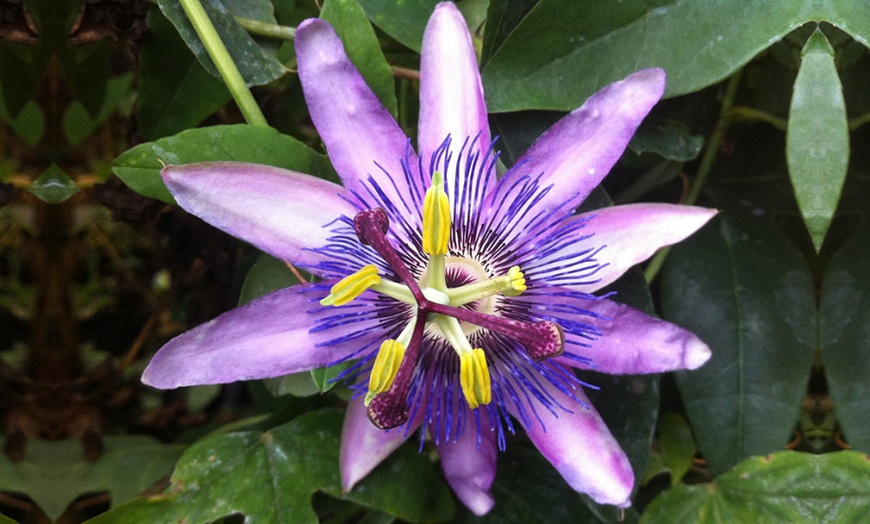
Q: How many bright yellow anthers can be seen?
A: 5